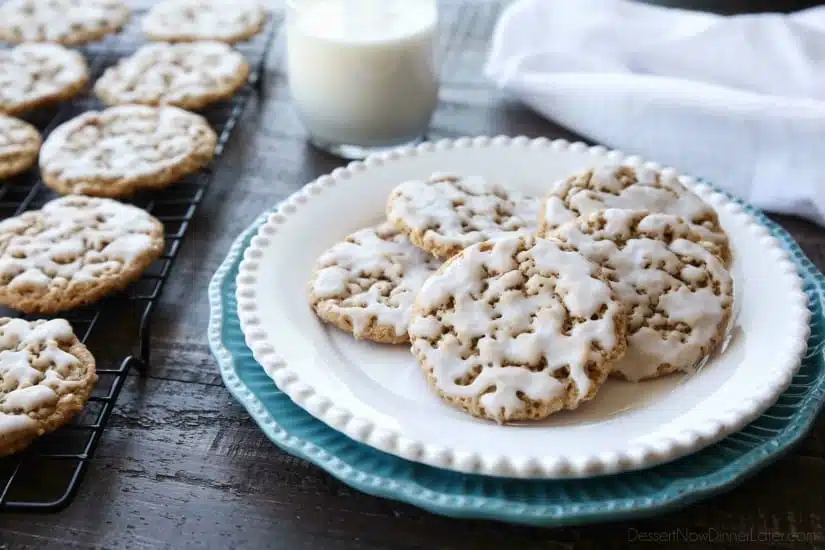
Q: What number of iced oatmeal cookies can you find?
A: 13